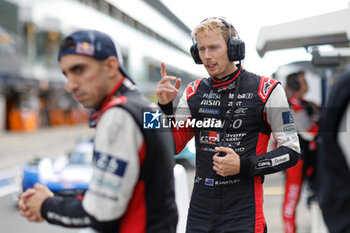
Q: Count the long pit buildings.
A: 1